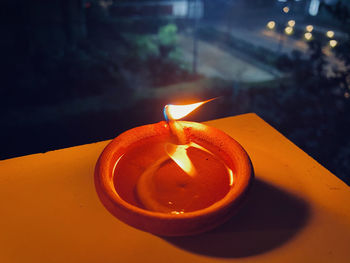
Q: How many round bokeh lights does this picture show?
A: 8